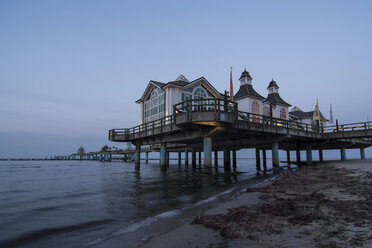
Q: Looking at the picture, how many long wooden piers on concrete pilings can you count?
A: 1